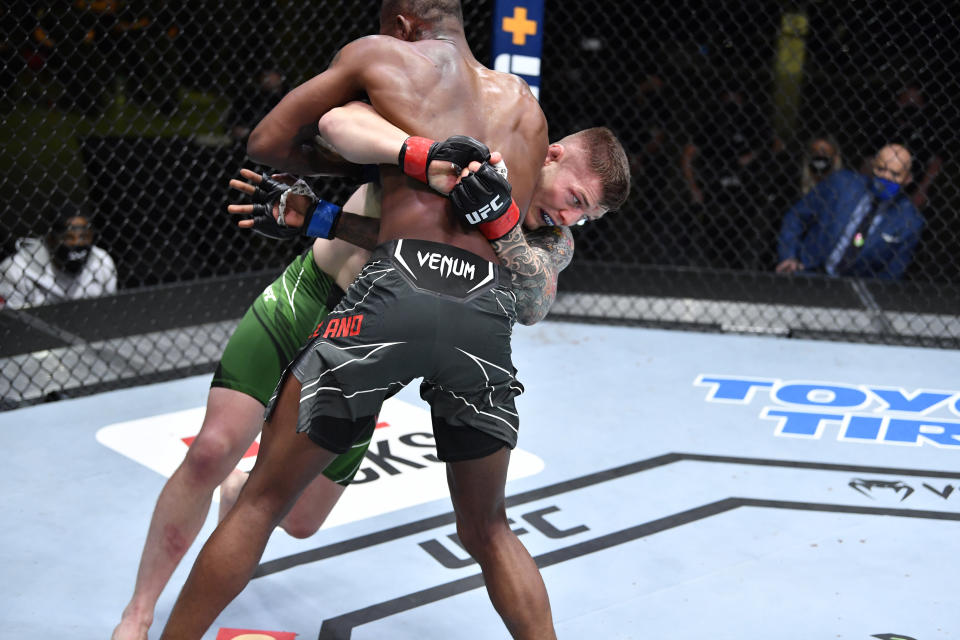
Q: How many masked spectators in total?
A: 3